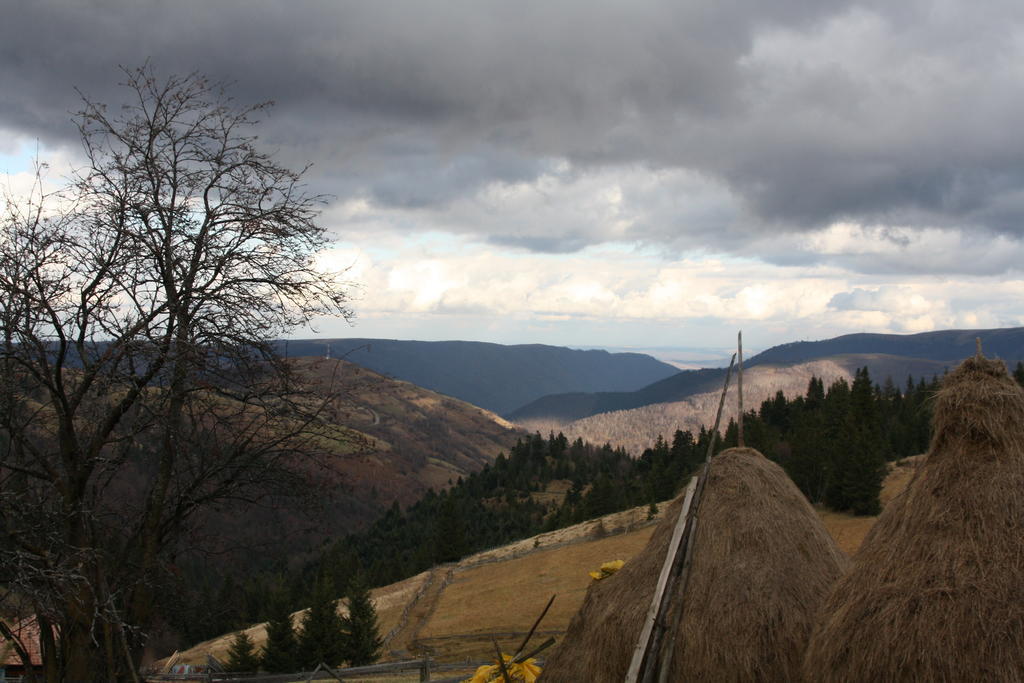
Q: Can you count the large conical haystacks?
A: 2